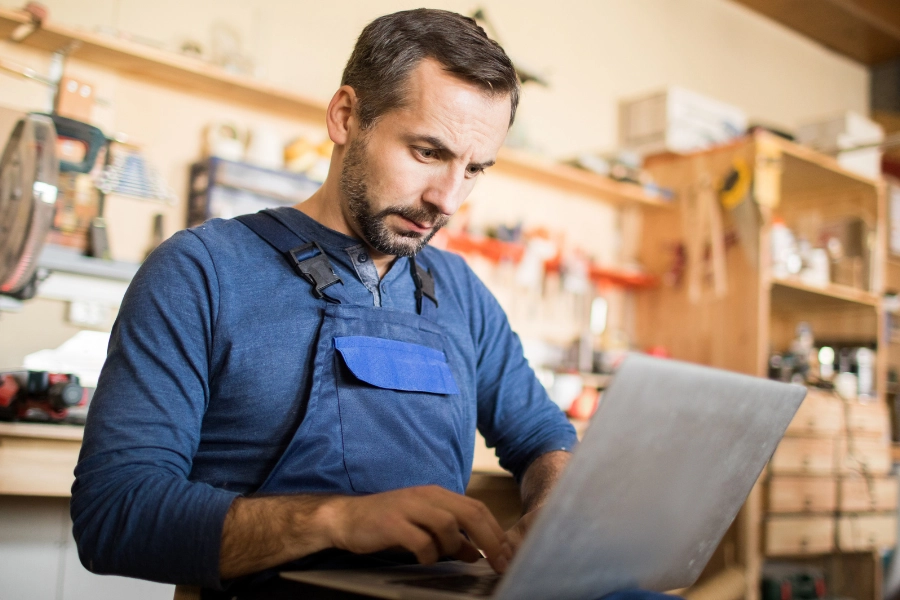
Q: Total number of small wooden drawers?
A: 8